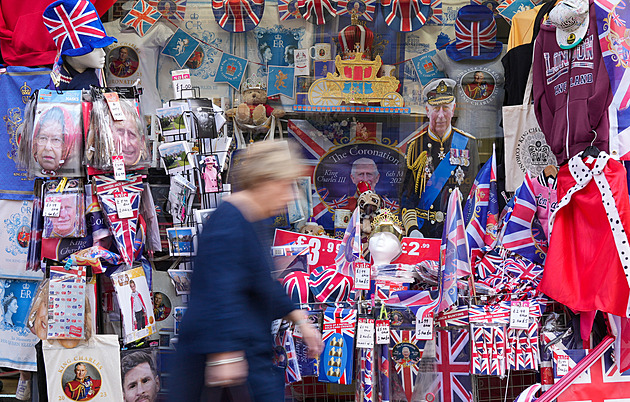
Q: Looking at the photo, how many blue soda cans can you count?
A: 0